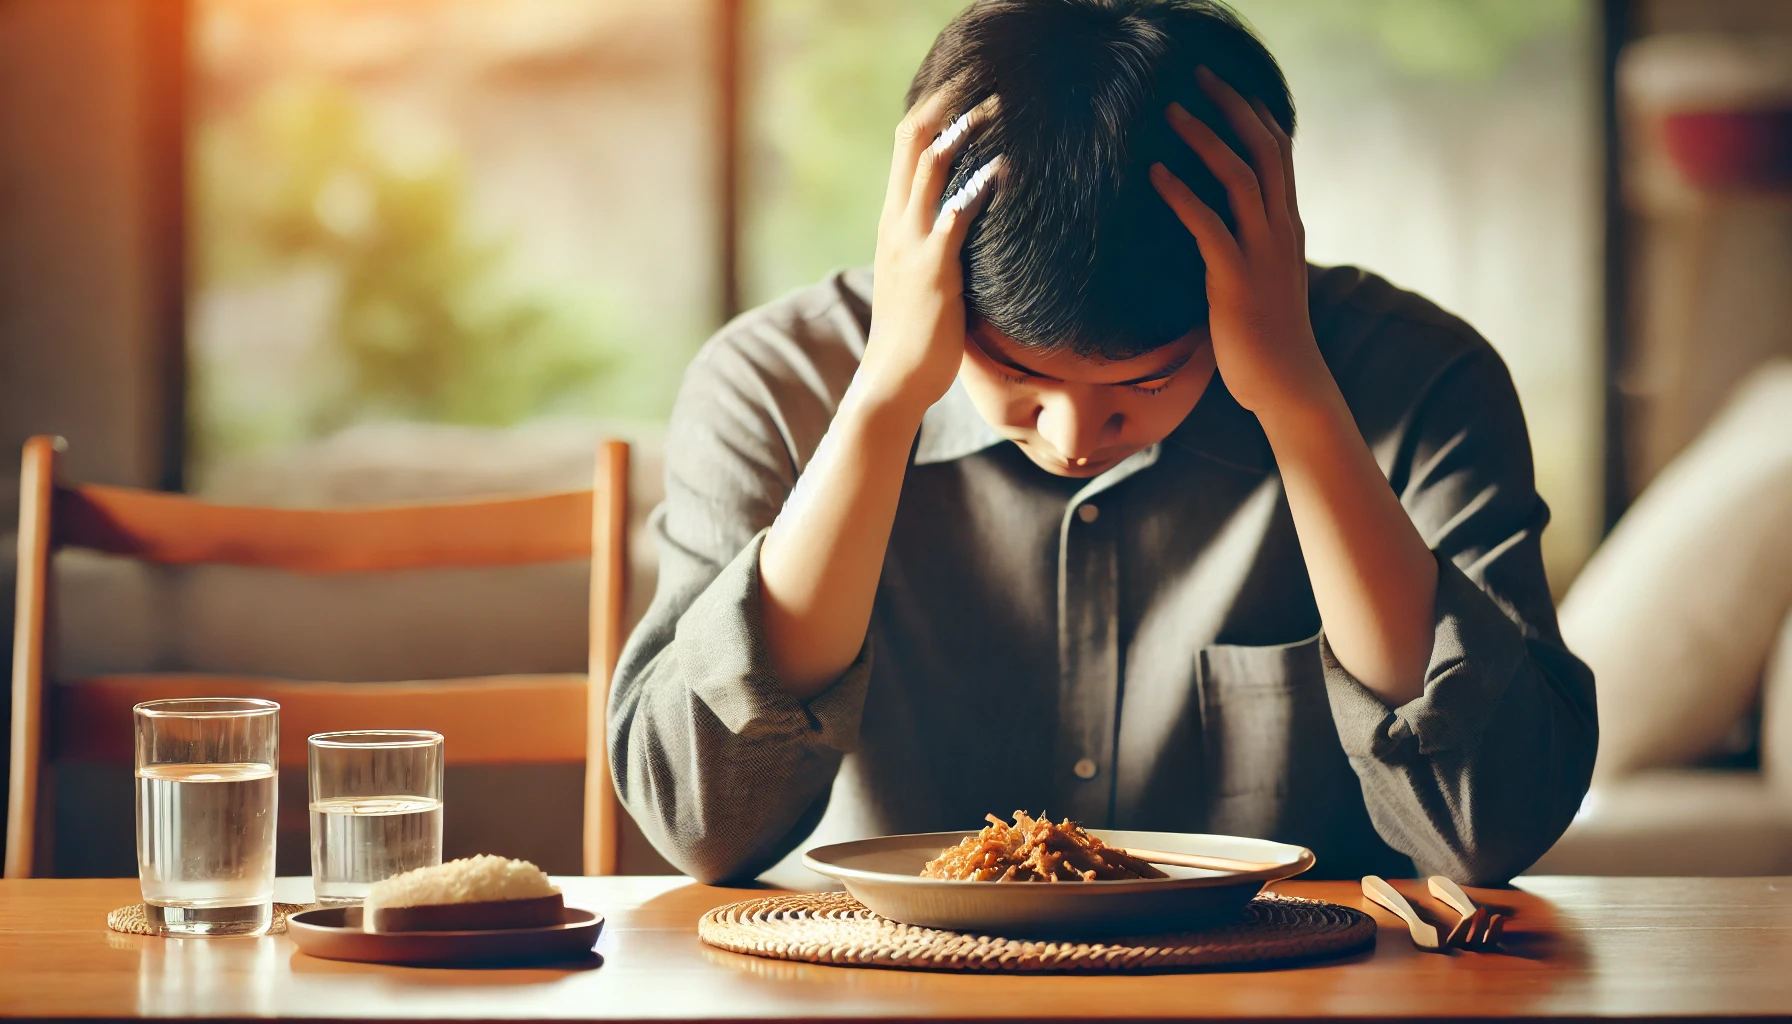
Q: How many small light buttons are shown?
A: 2